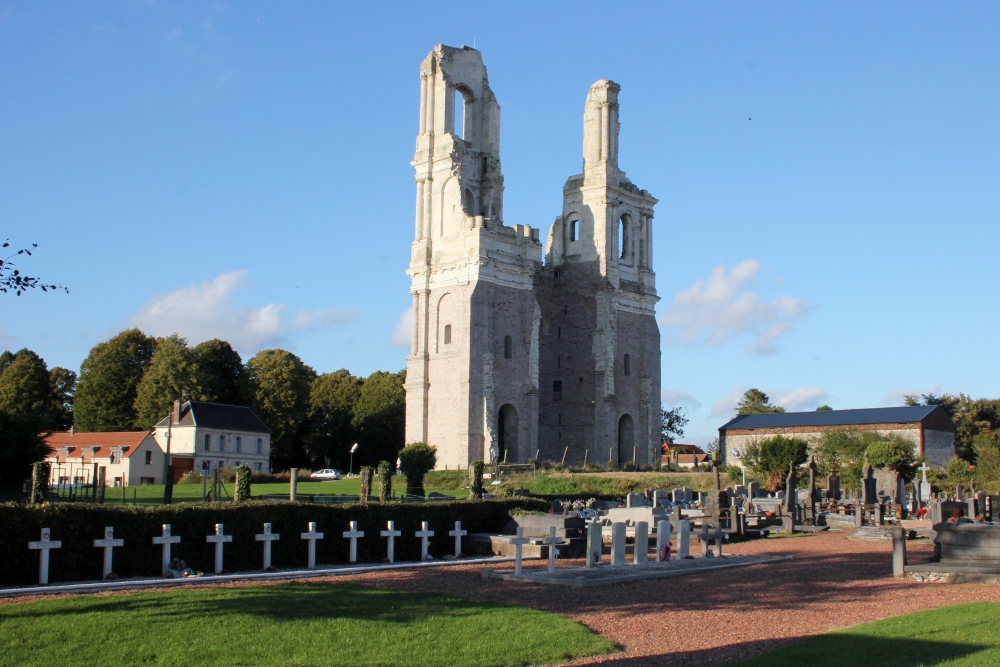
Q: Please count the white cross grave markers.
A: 12